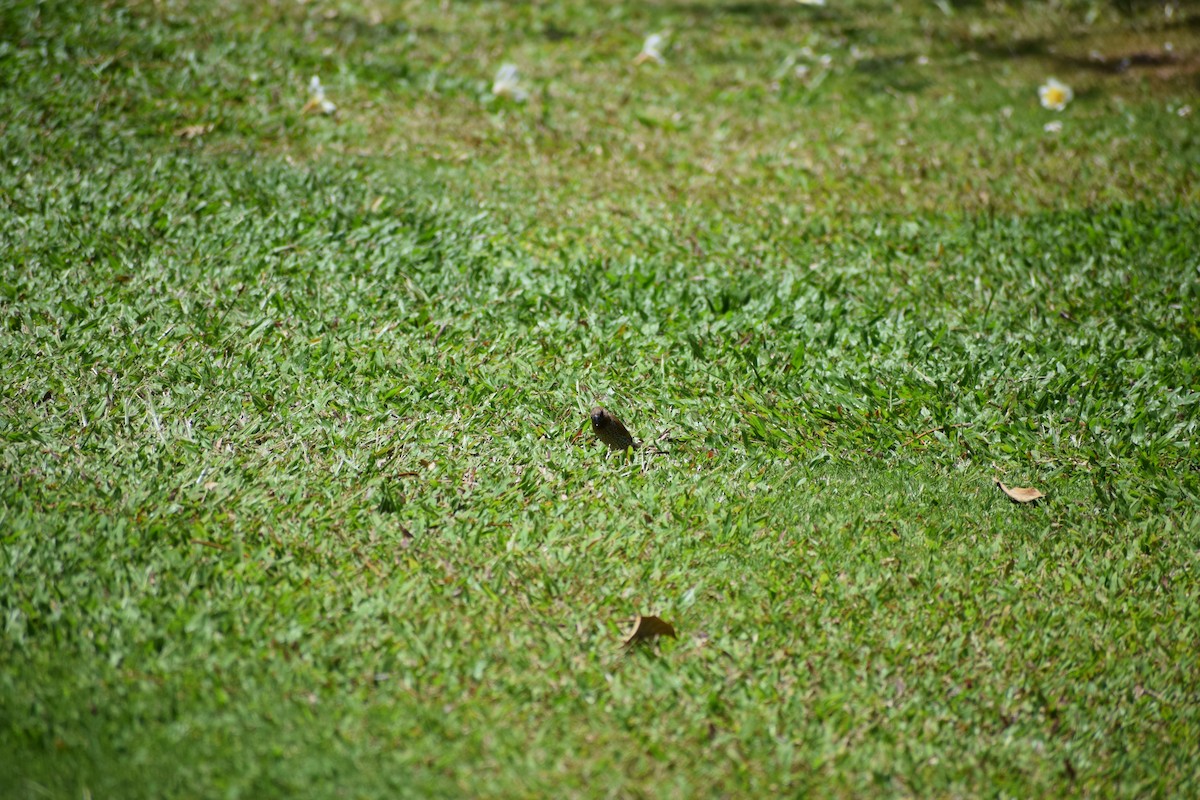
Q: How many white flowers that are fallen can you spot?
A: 4